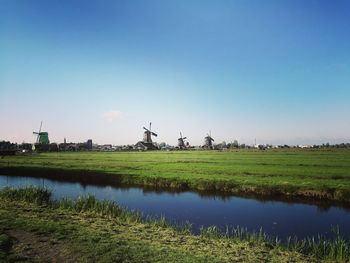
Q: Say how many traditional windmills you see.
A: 4